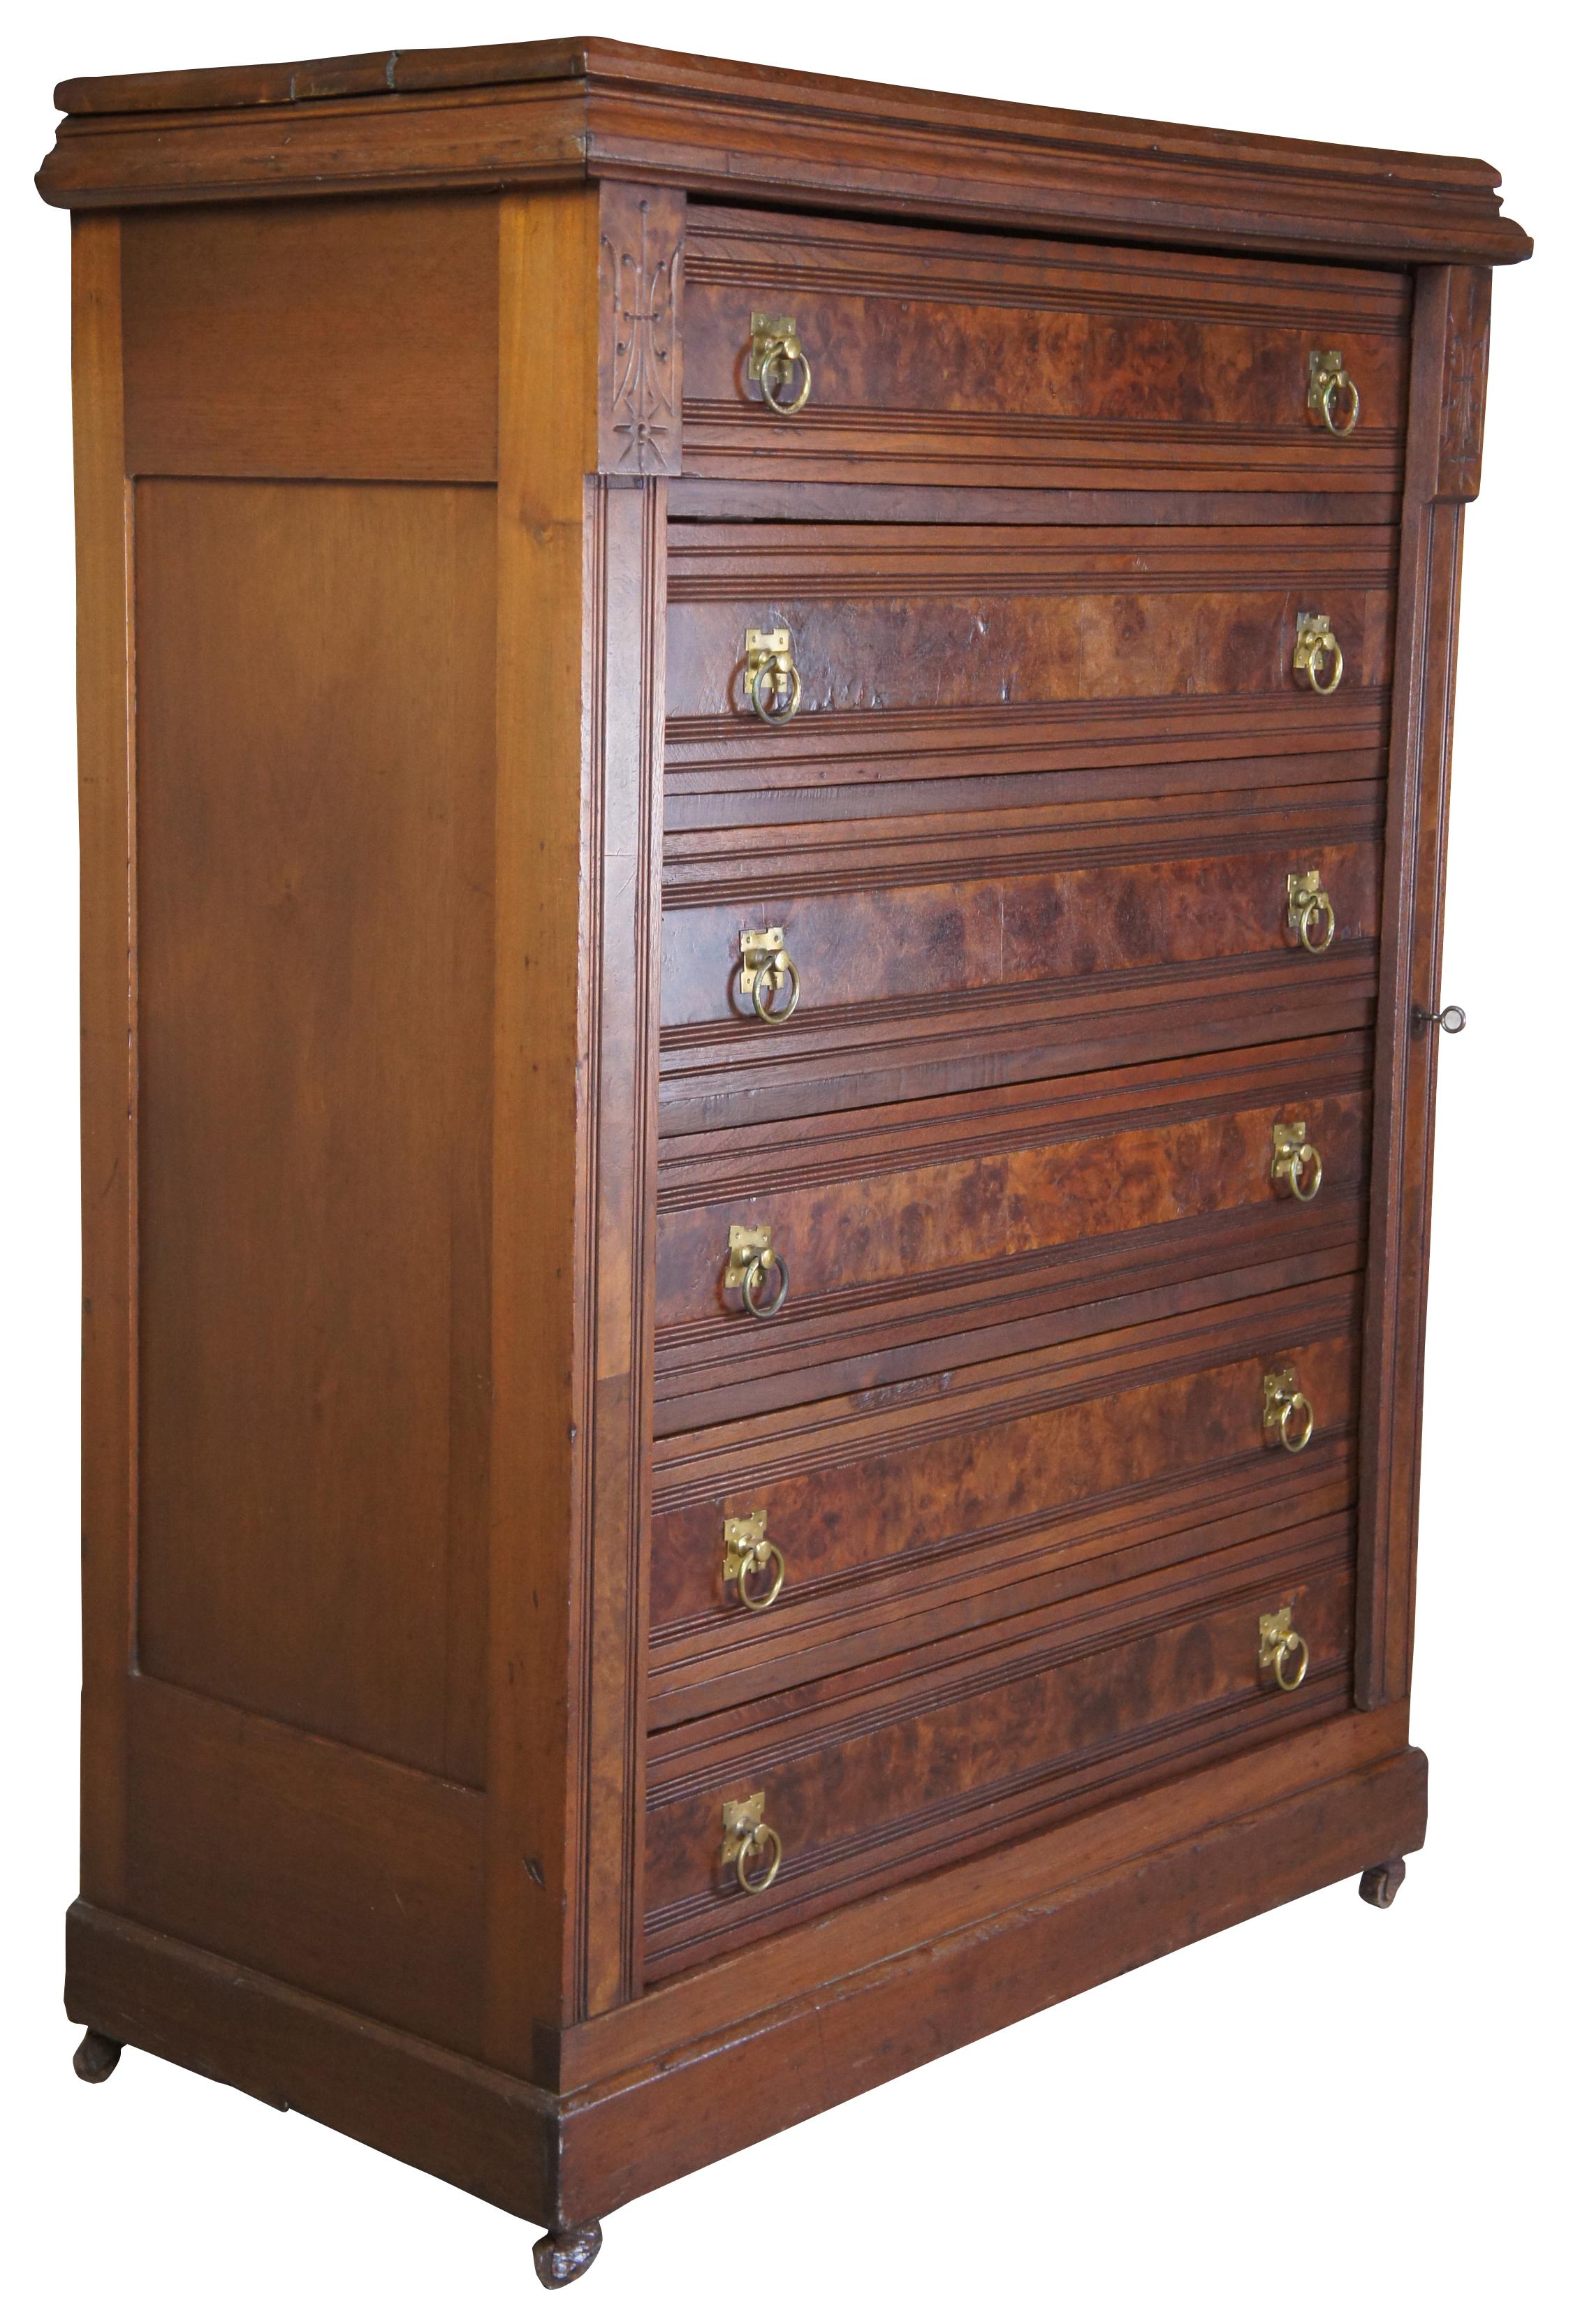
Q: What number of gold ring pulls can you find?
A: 12